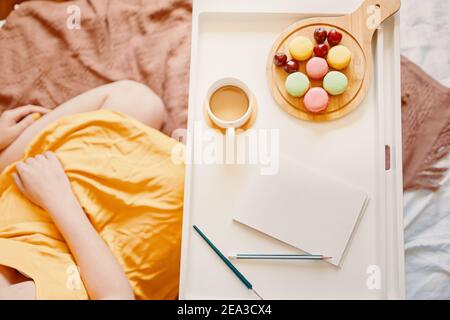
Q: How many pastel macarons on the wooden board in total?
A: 6